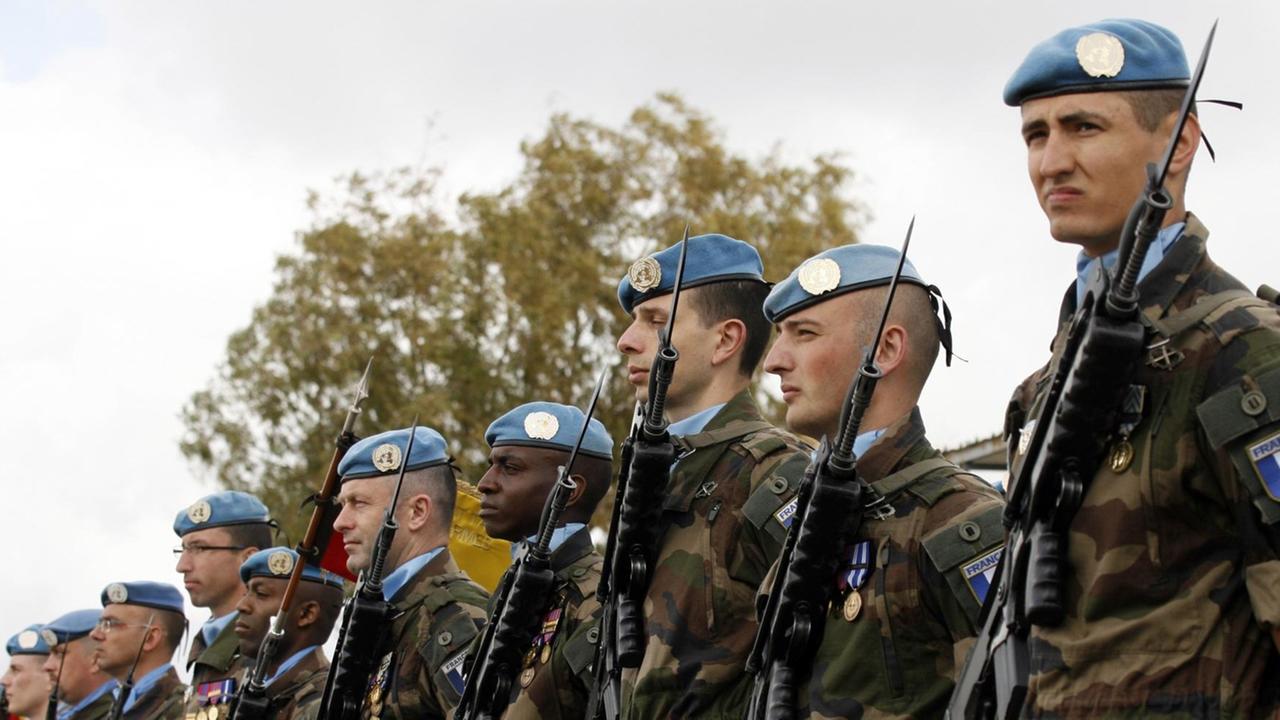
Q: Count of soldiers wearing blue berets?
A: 10